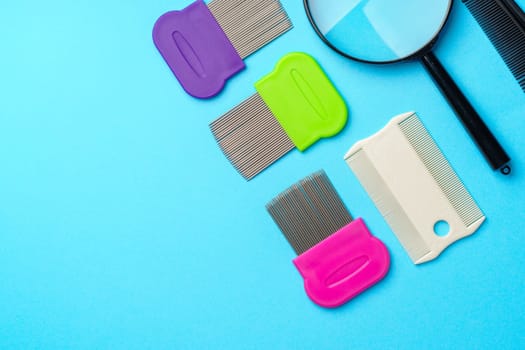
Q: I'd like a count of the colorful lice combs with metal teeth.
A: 3